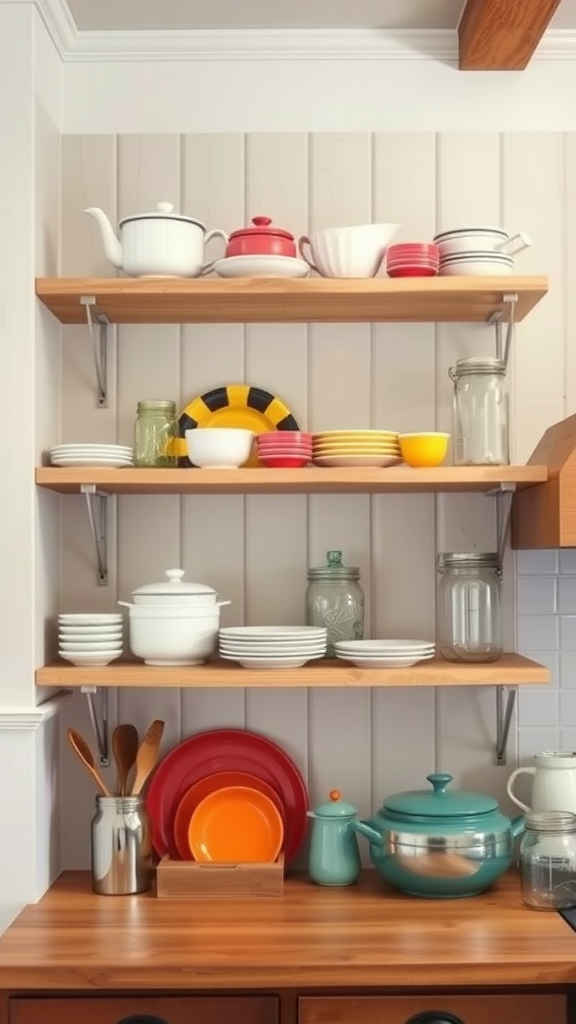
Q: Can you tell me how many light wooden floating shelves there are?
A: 3